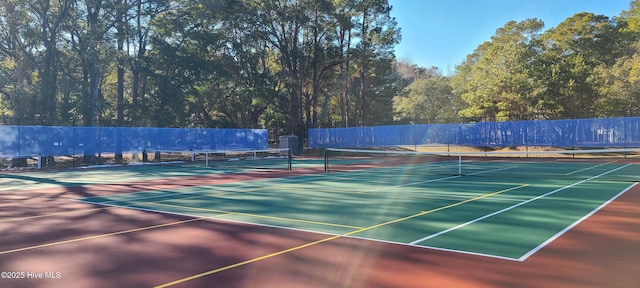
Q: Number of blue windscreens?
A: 2